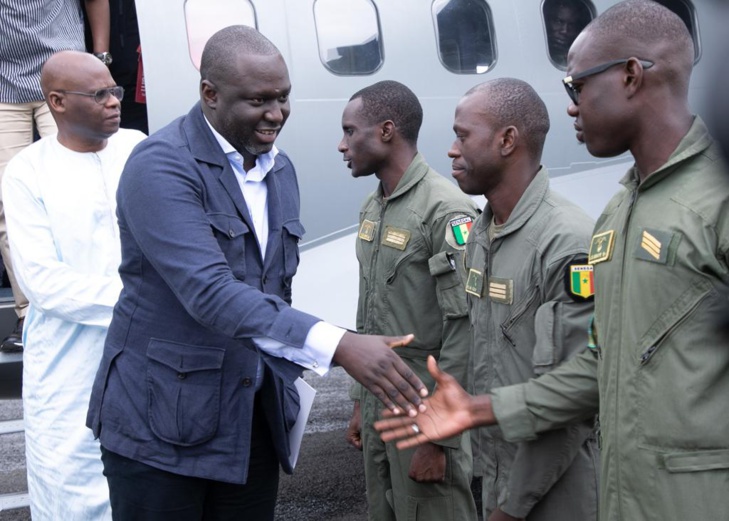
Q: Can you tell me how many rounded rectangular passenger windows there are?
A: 5